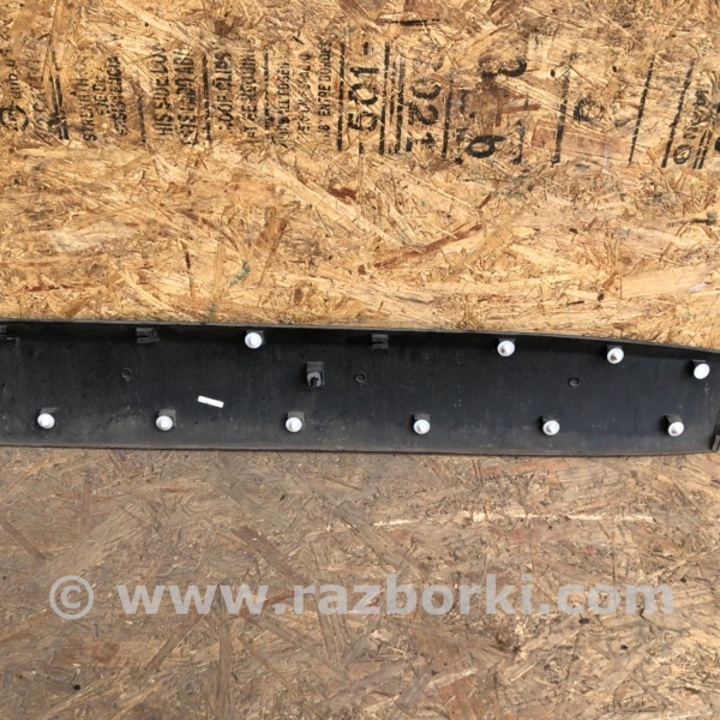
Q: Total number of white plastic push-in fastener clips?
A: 10